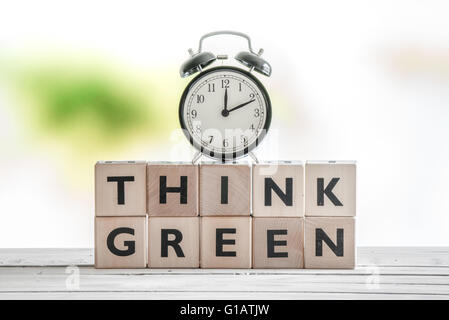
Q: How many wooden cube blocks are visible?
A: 10